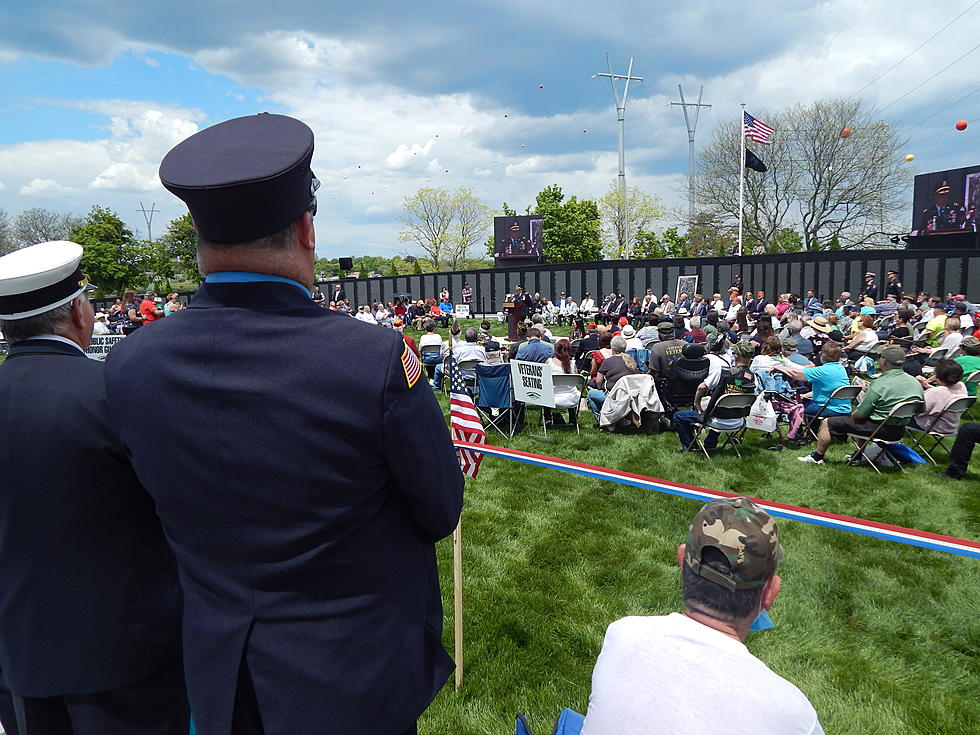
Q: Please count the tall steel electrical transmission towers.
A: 3